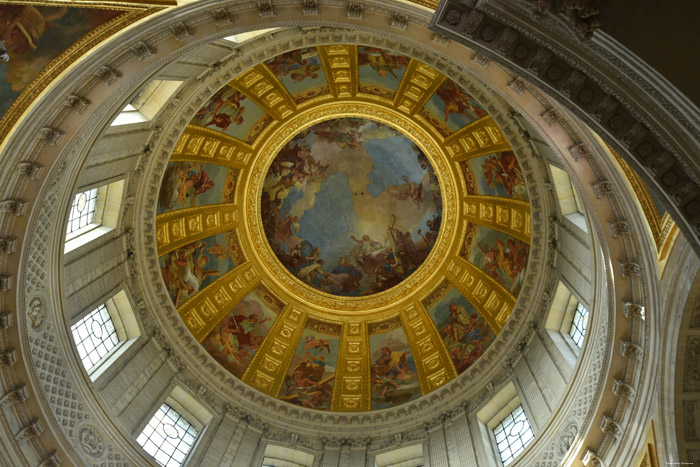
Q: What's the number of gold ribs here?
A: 12